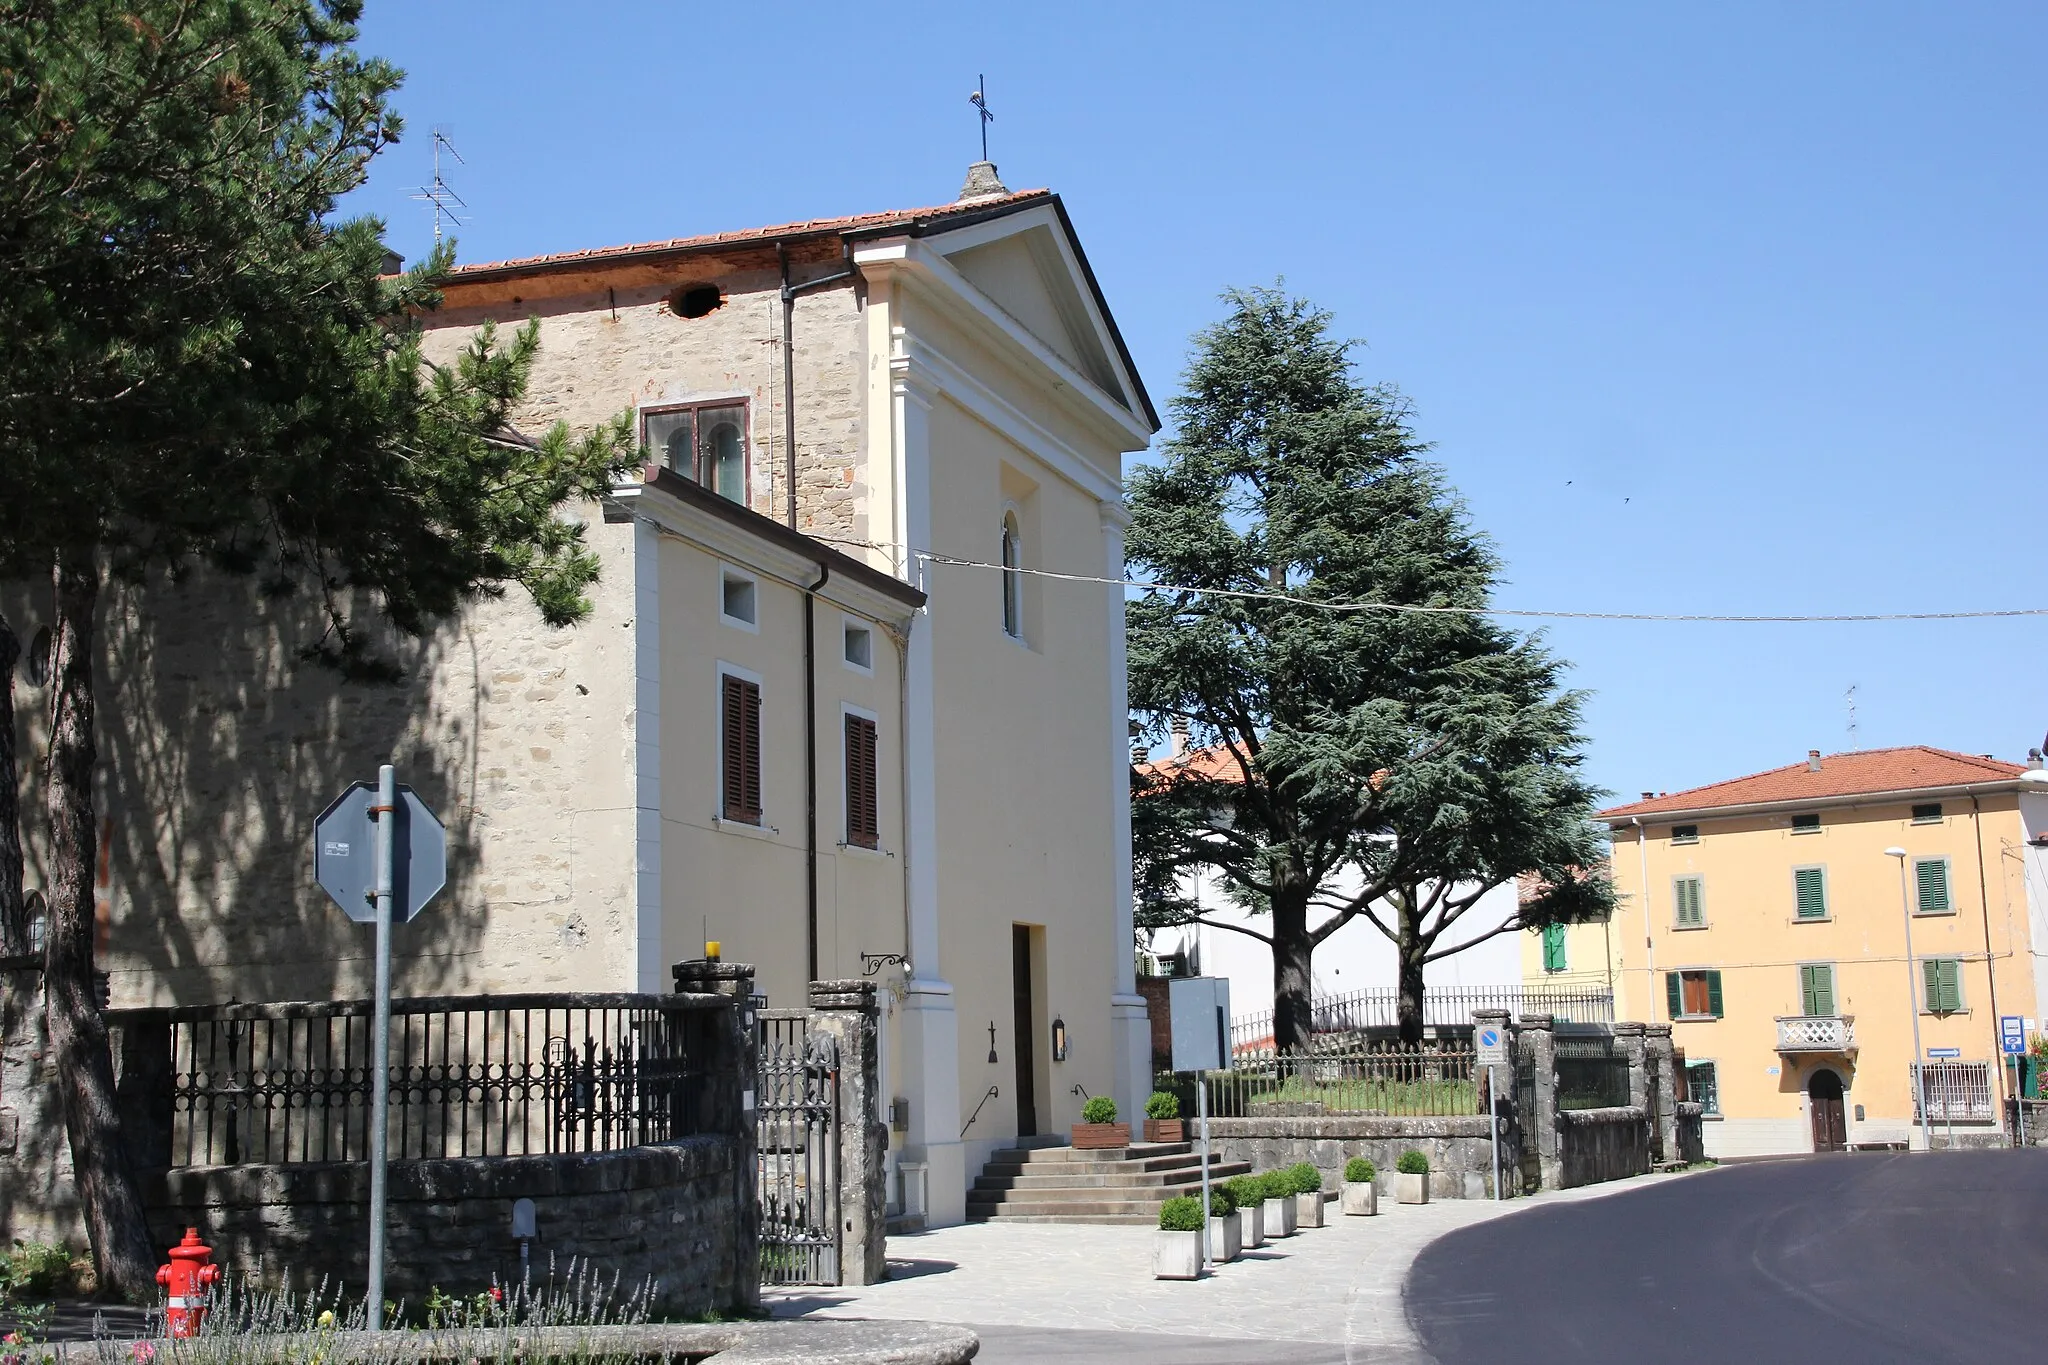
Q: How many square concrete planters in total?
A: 7